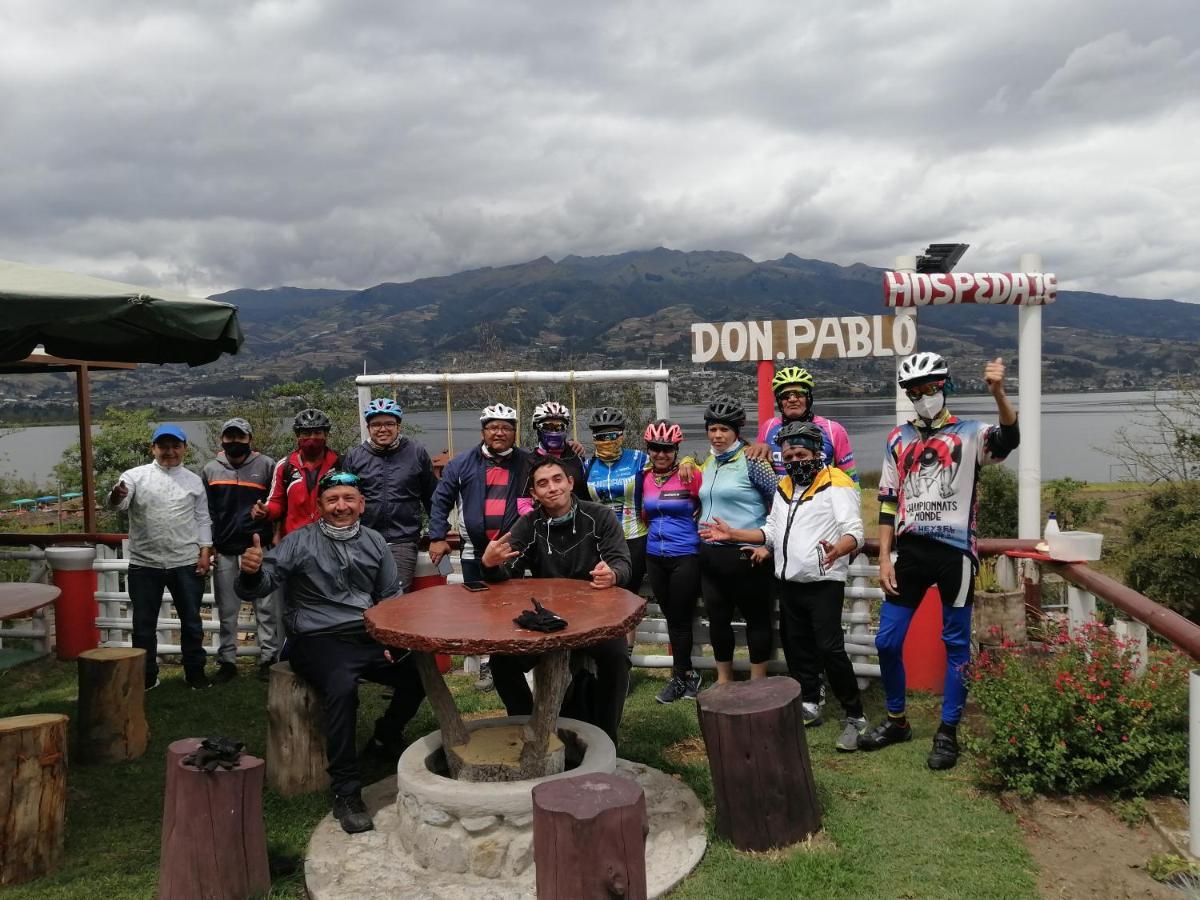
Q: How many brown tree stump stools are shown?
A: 6